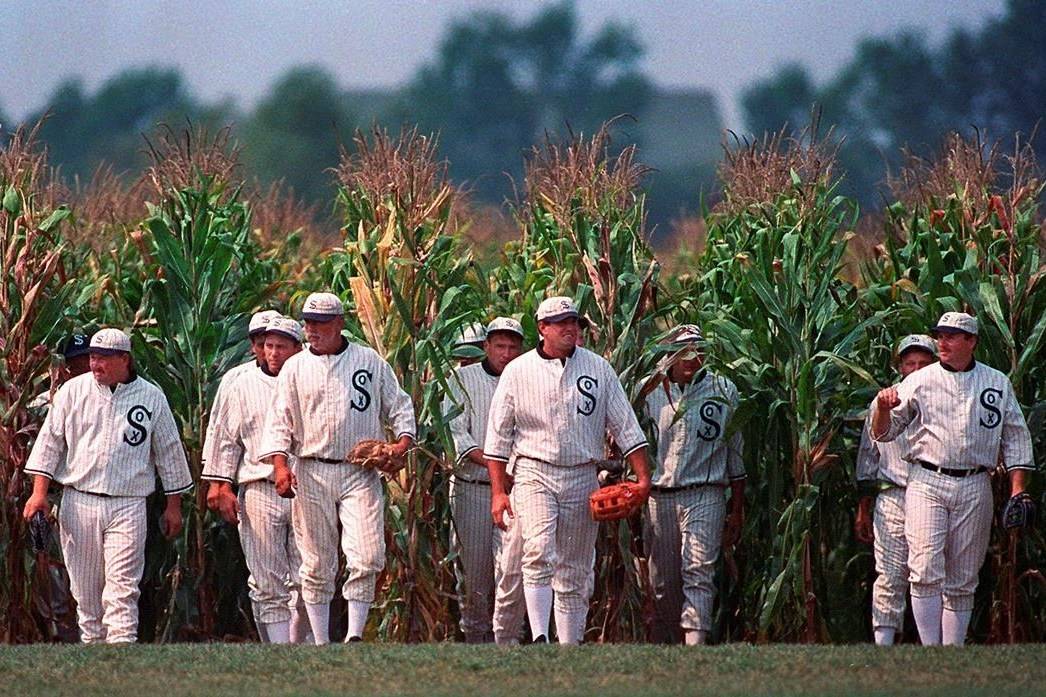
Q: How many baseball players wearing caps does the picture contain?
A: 11